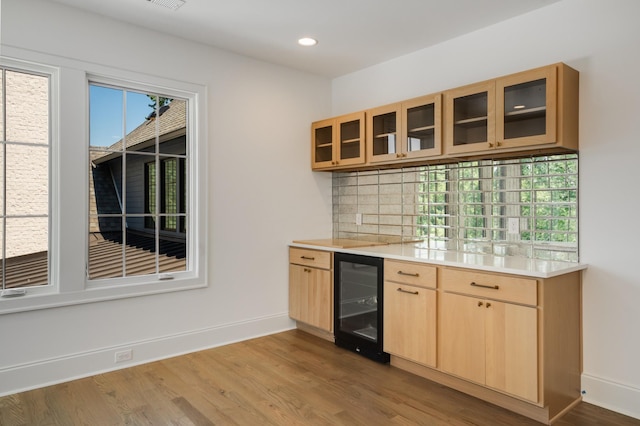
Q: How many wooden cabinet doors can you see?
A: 11